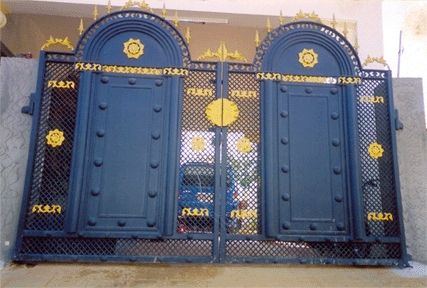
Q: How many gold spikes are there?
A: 12